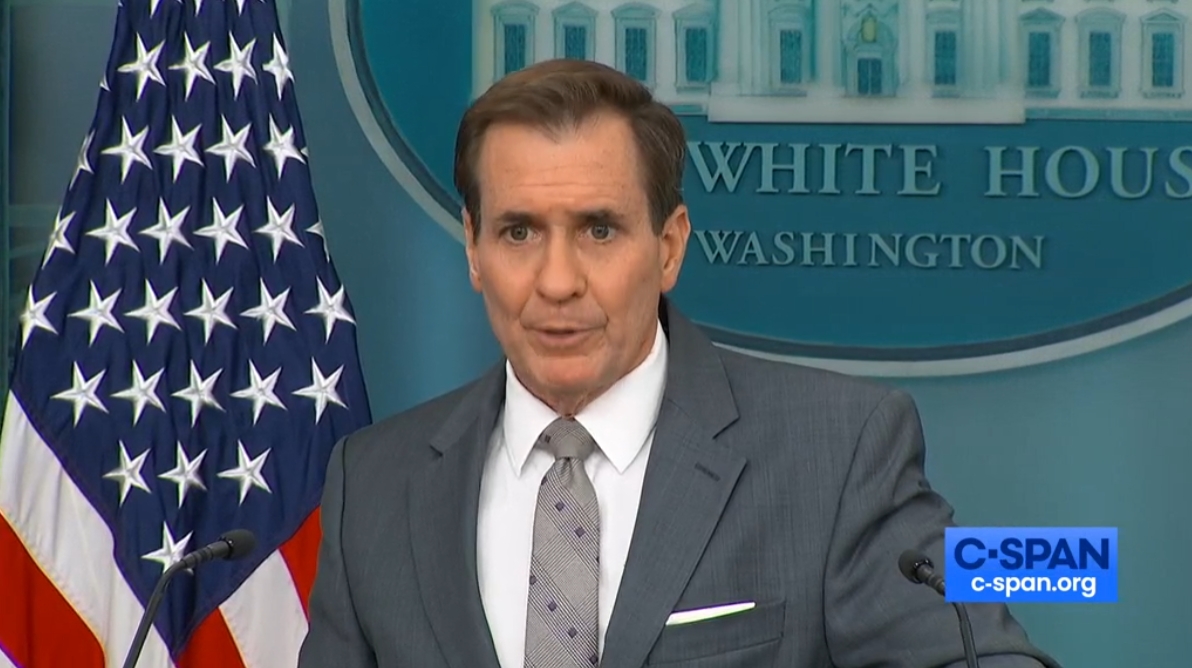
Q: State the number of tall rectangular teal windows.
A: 9